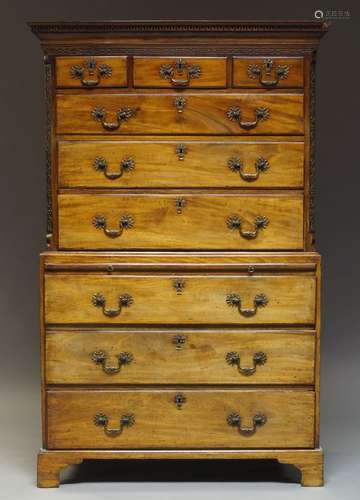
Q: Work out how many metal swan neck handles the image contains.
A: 15